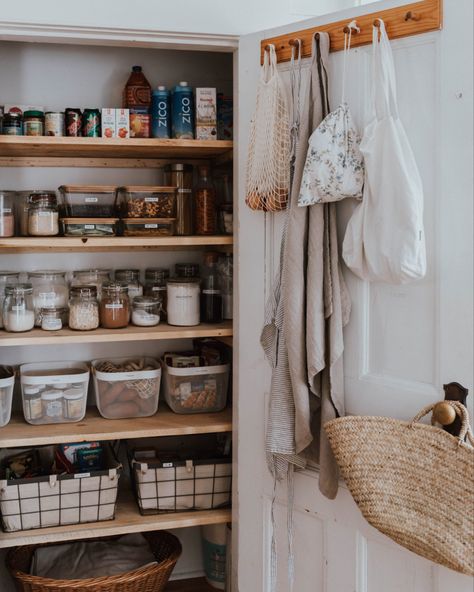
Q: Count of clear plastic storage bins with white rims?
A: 4